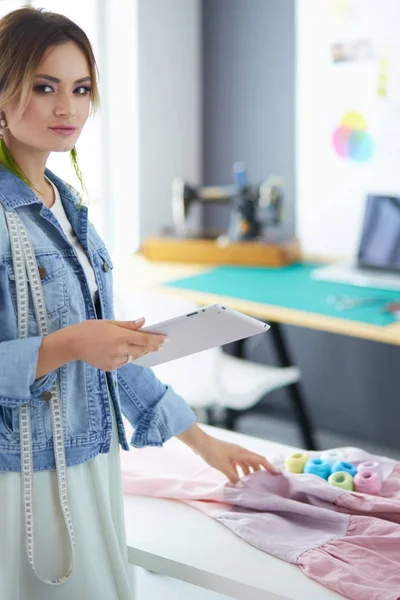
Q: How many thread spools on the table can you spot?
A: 7